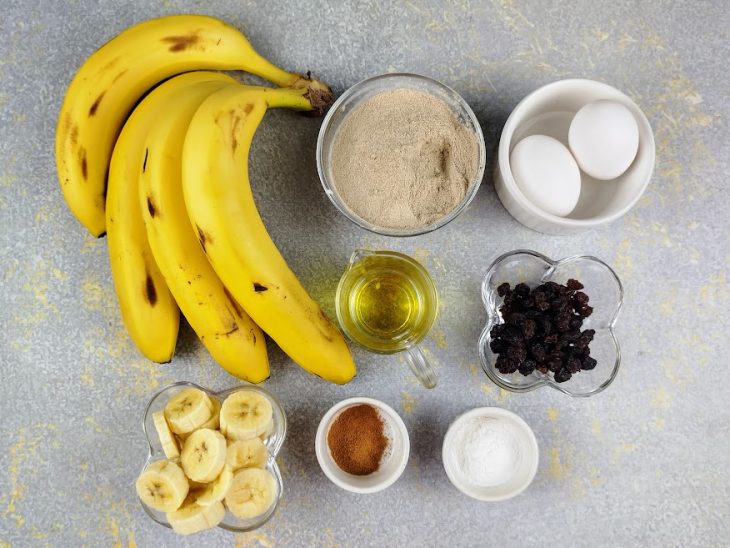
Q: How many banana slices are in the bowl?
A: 10